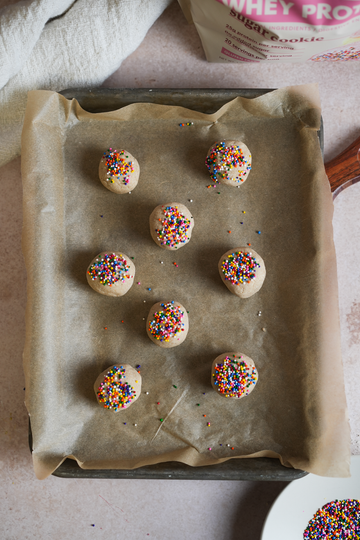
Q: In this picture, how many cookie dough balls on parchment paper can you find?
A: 8